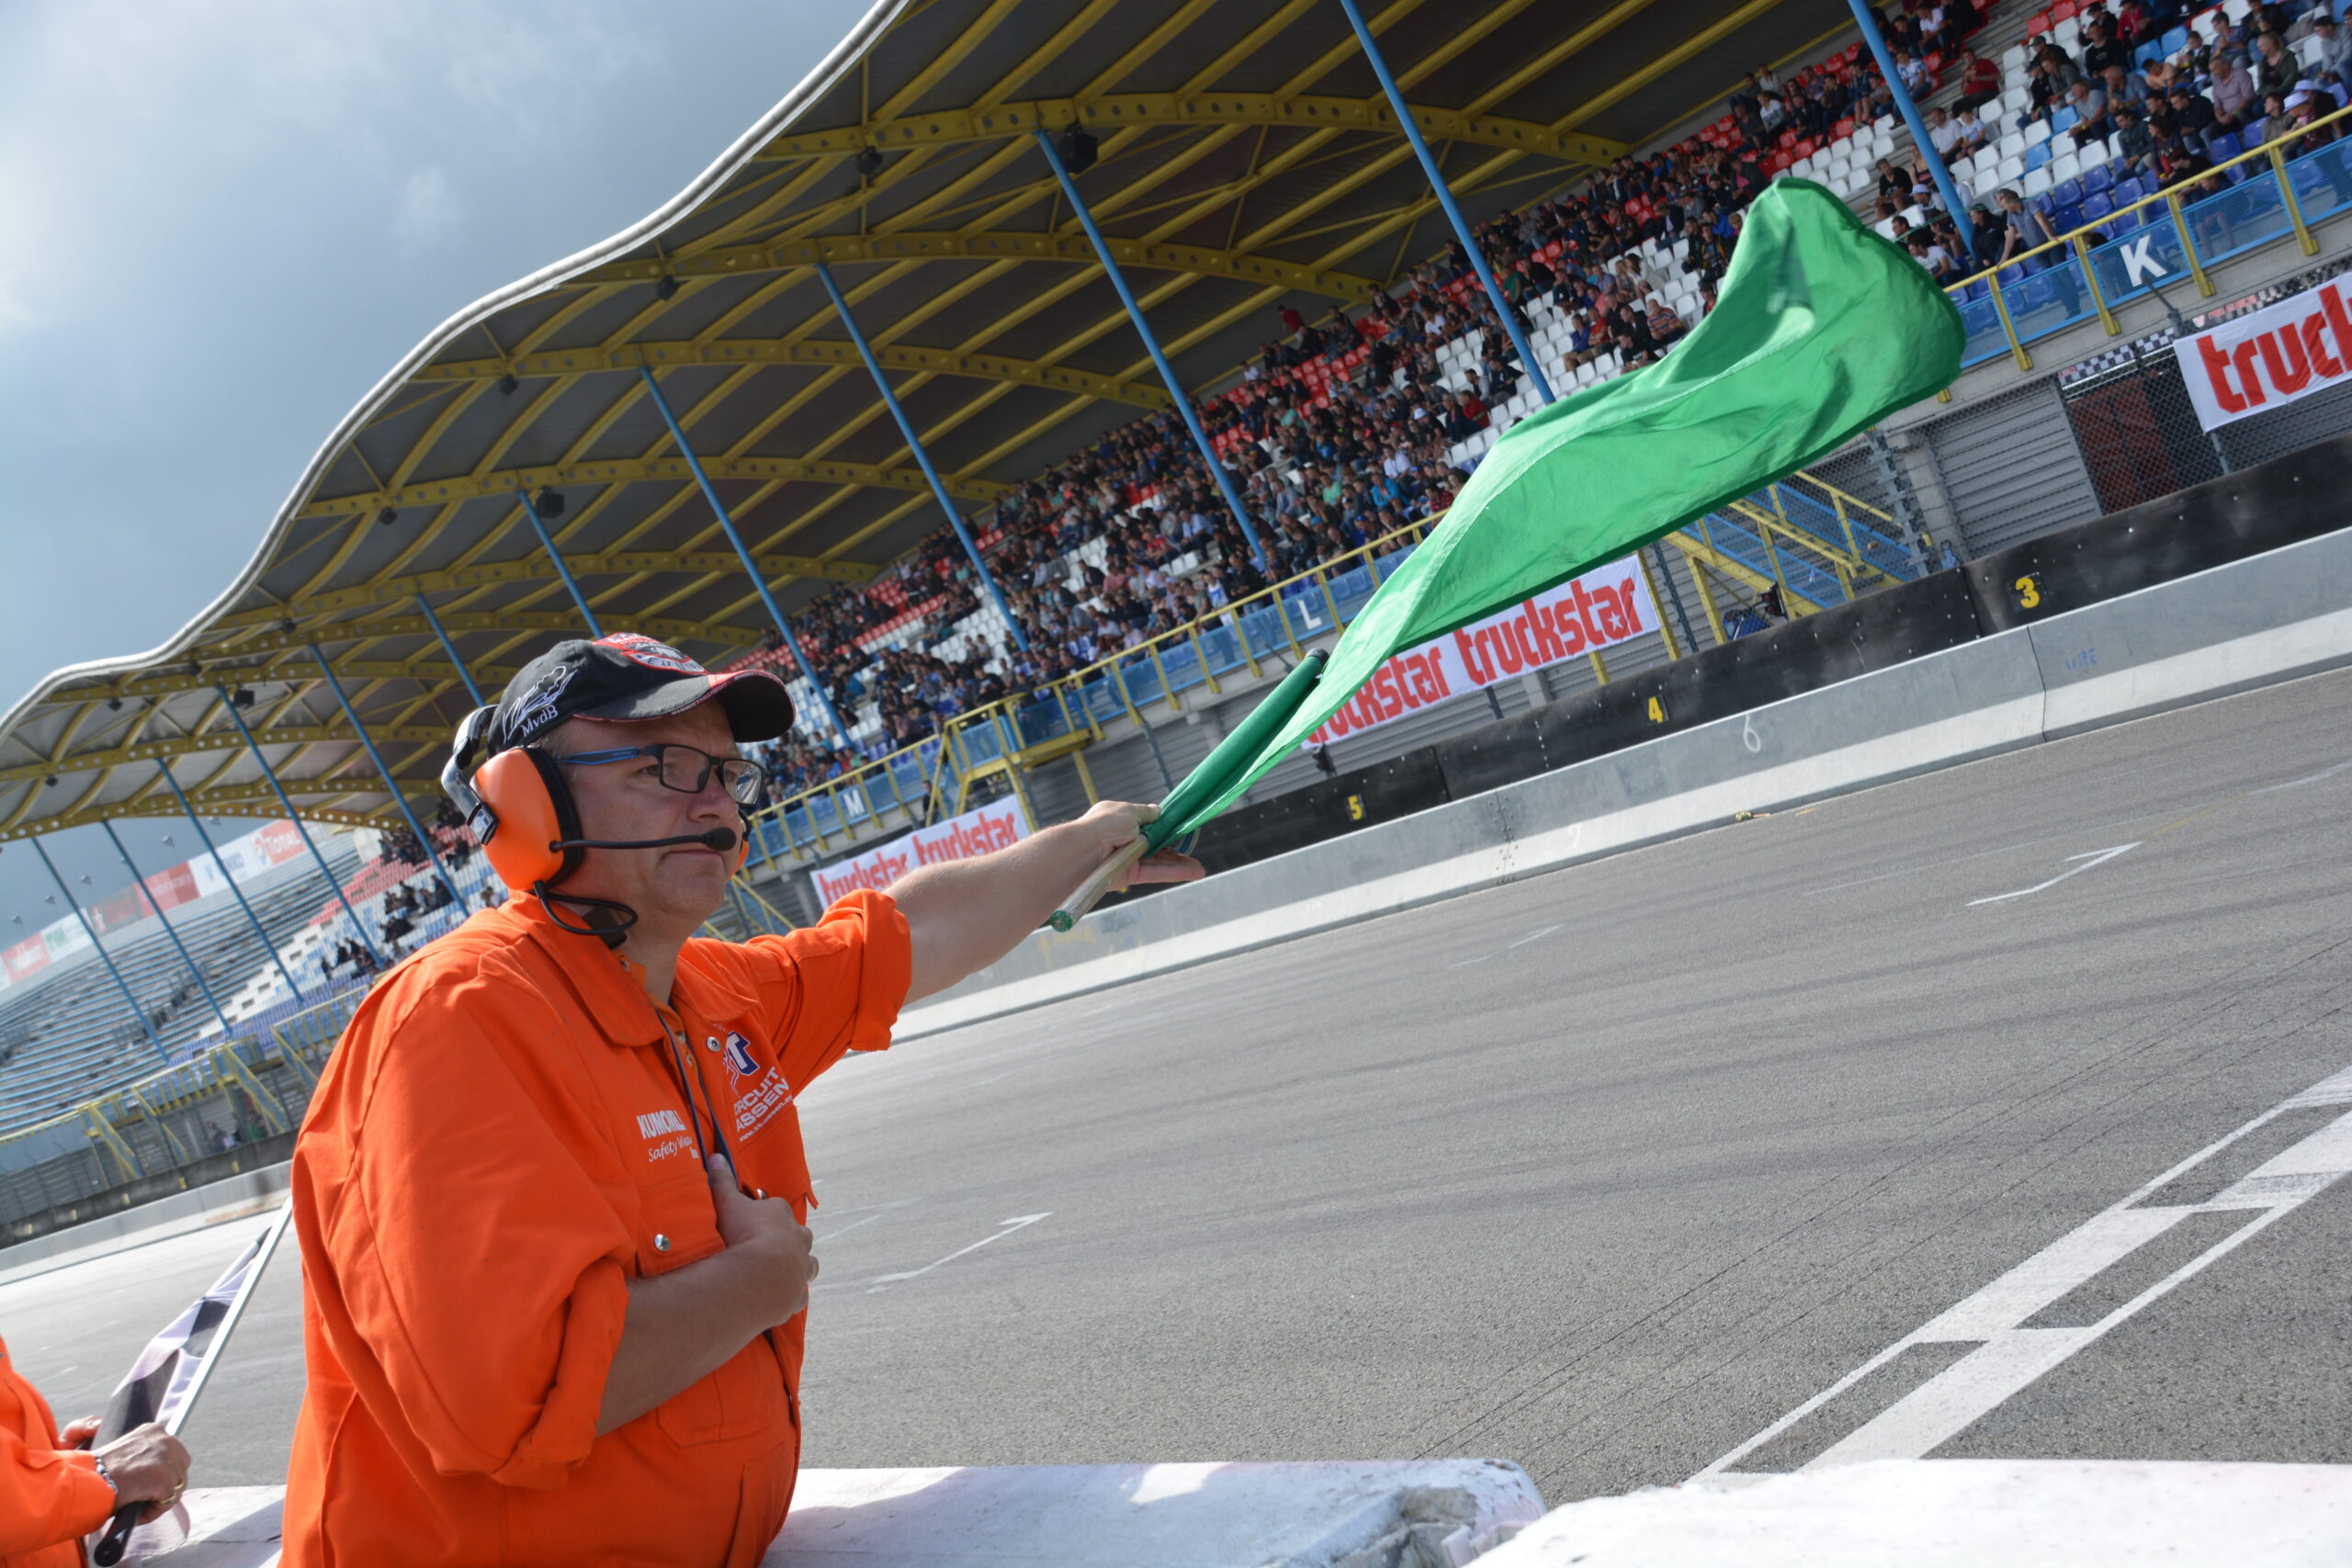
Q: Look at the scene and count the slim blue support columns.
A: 12